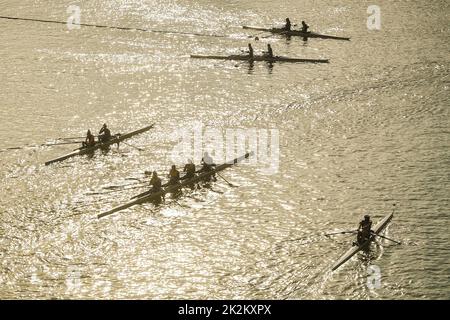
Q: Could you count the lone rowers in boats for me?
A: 1